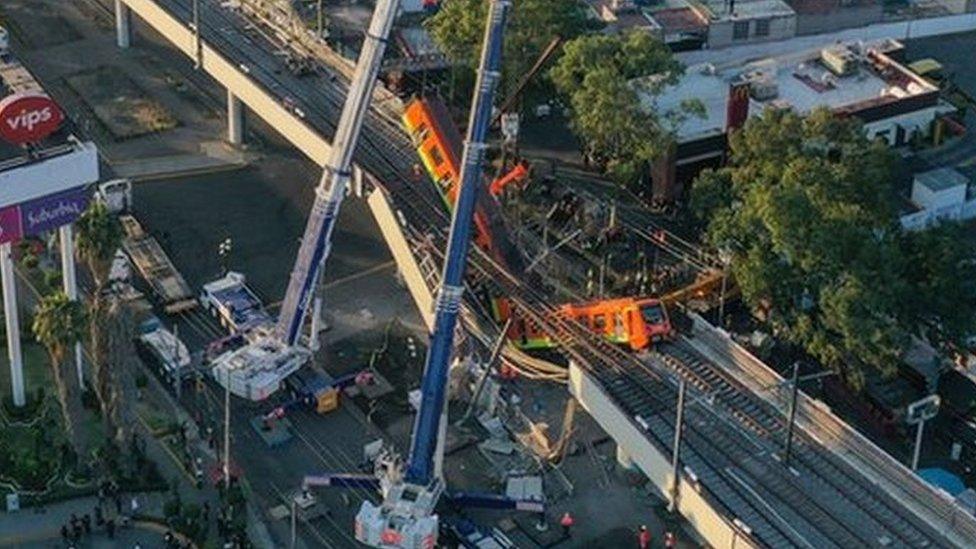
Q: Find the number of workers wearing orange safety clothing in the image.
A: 3